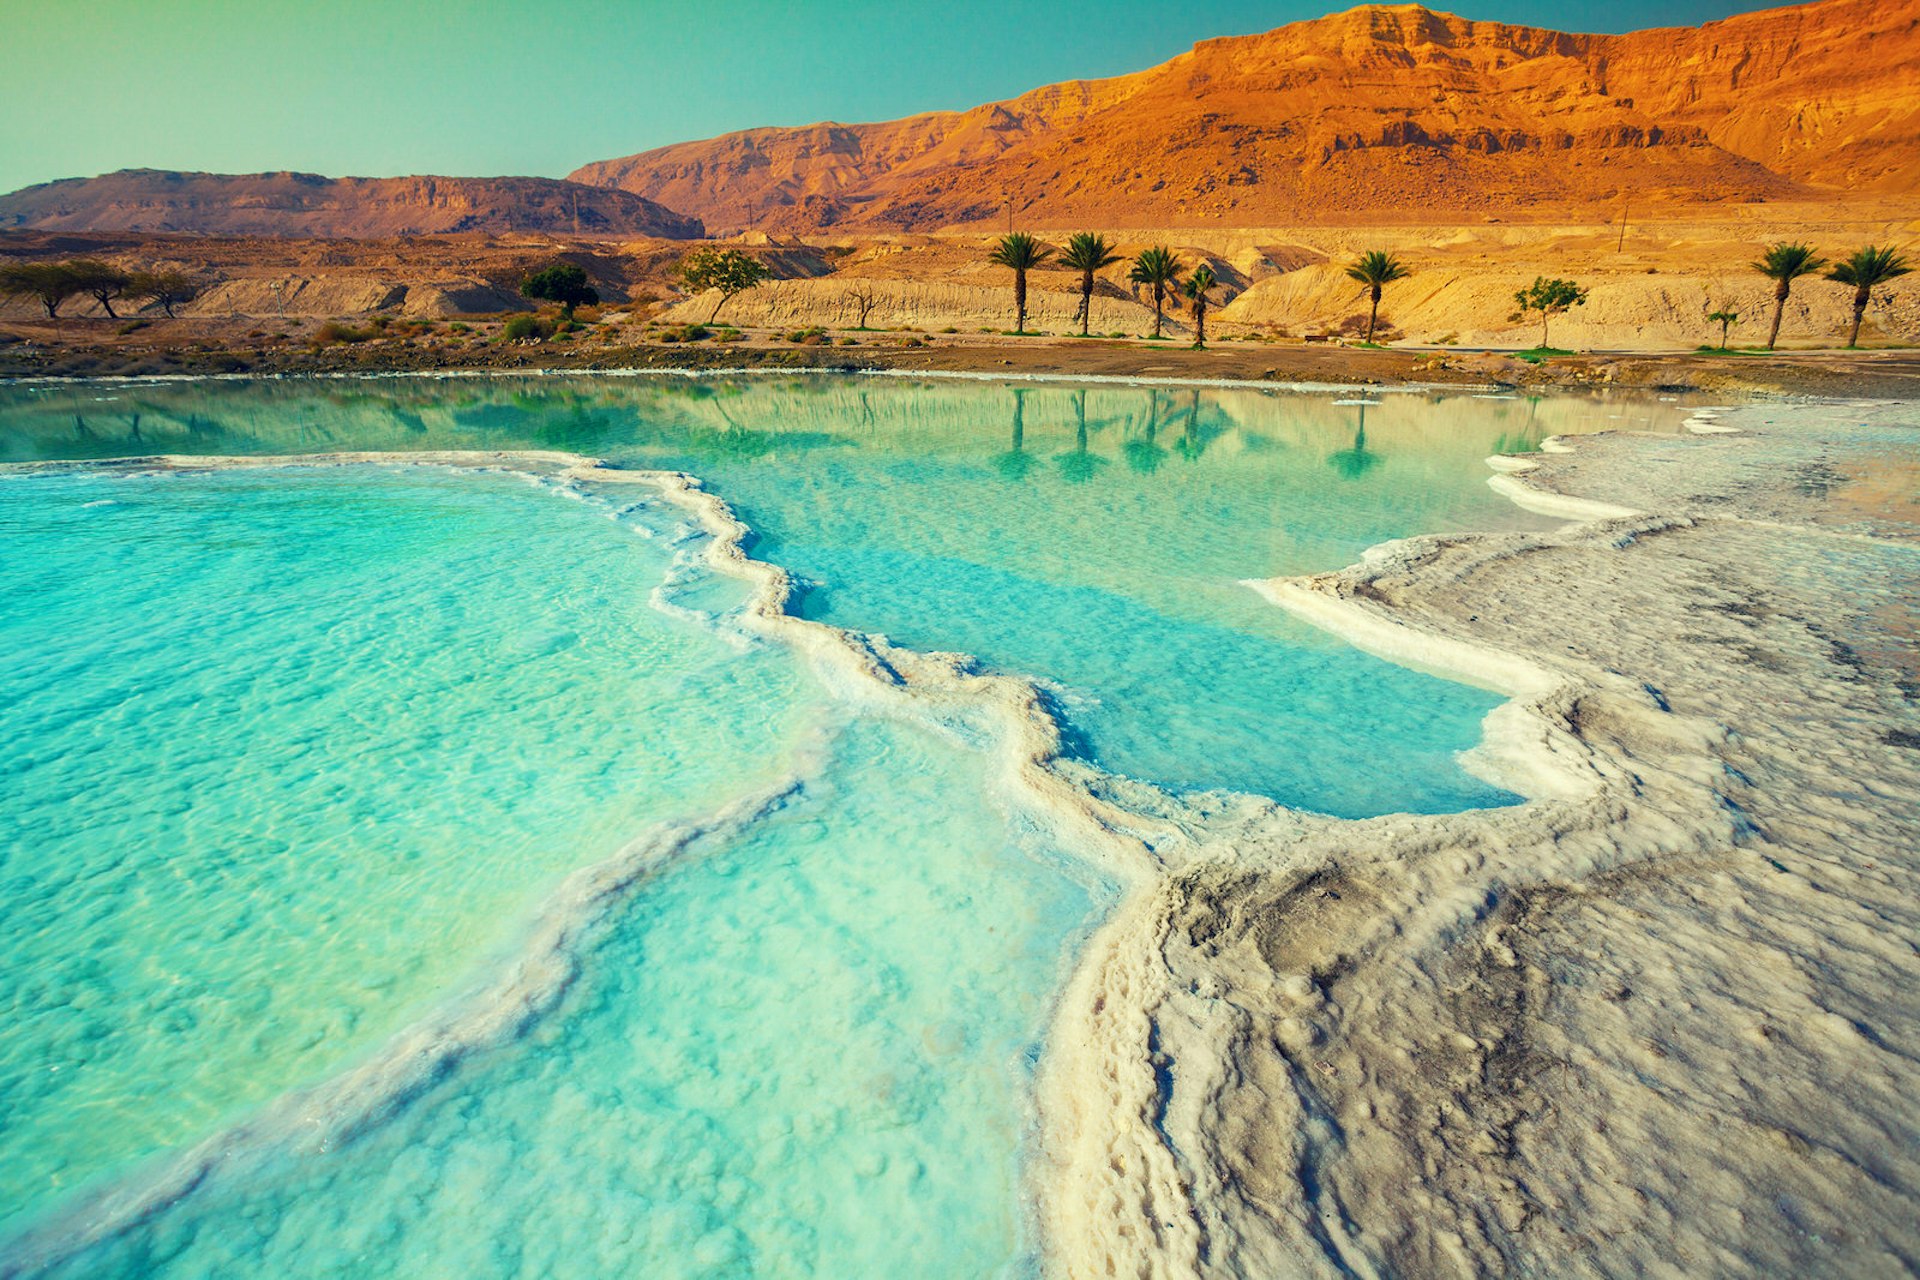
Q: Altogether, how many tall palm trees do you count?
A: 7